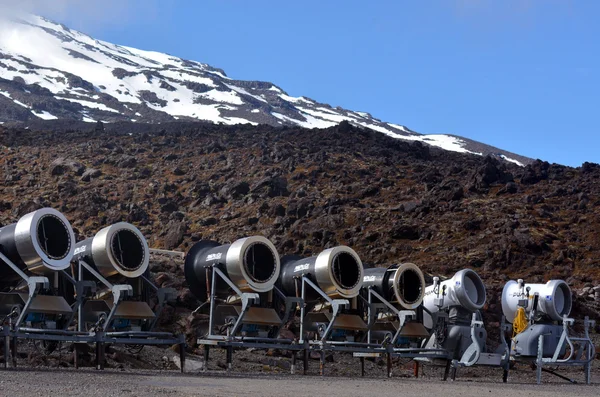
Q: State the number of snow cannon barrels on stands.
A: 7